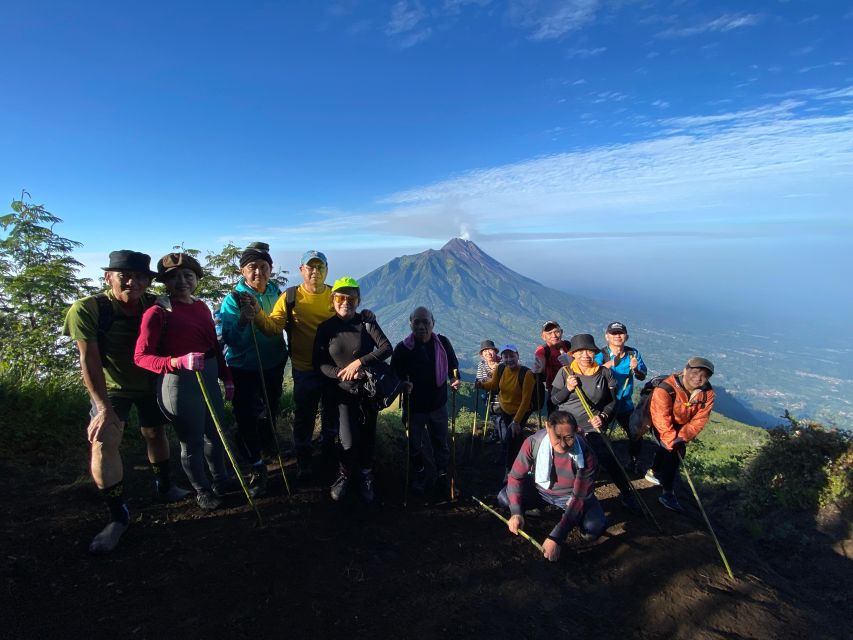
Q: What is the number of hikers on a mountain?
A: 13